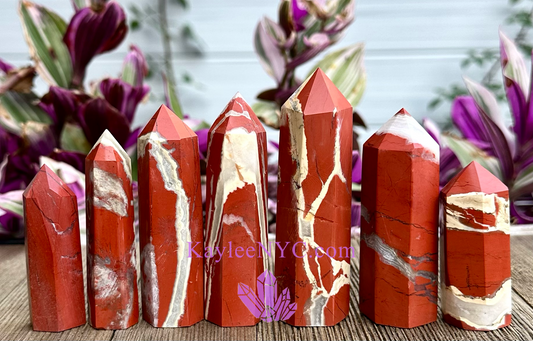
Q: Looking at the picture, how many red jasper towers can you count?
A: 7